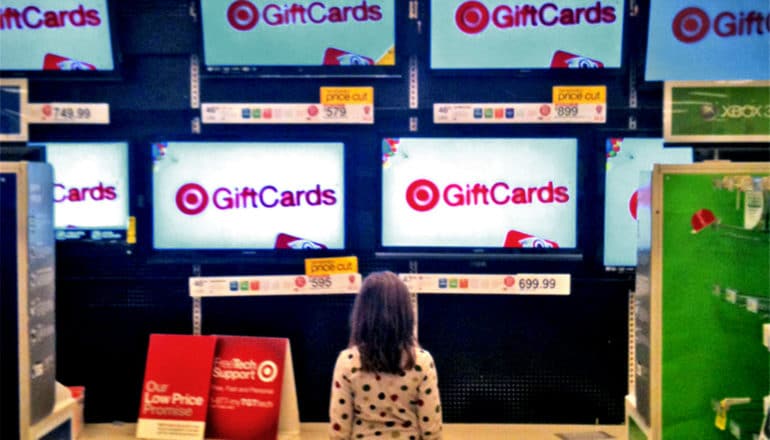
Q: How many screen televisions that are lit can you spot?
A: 8